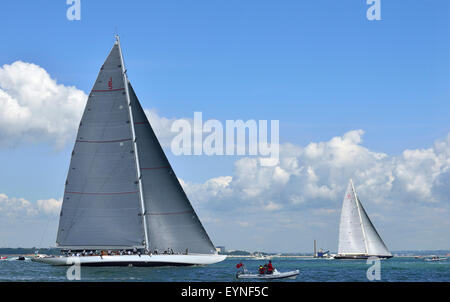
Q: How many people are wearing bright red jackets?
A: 2